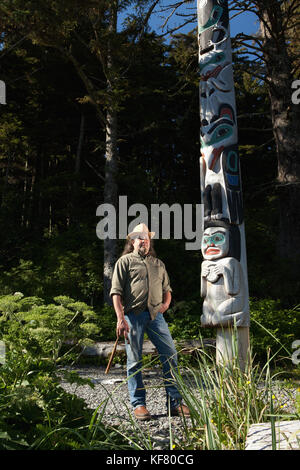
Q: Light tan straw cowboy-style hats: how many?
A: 1